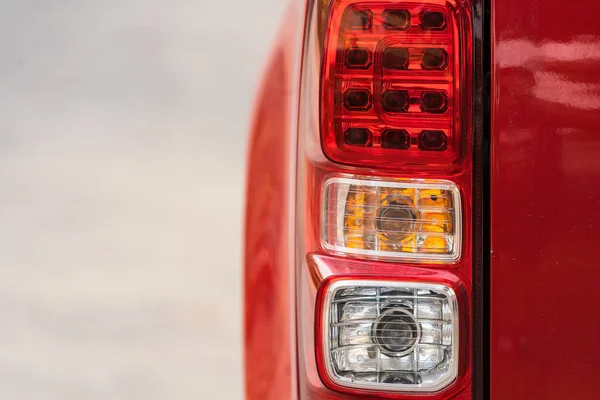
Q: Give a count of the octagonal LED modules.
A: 12